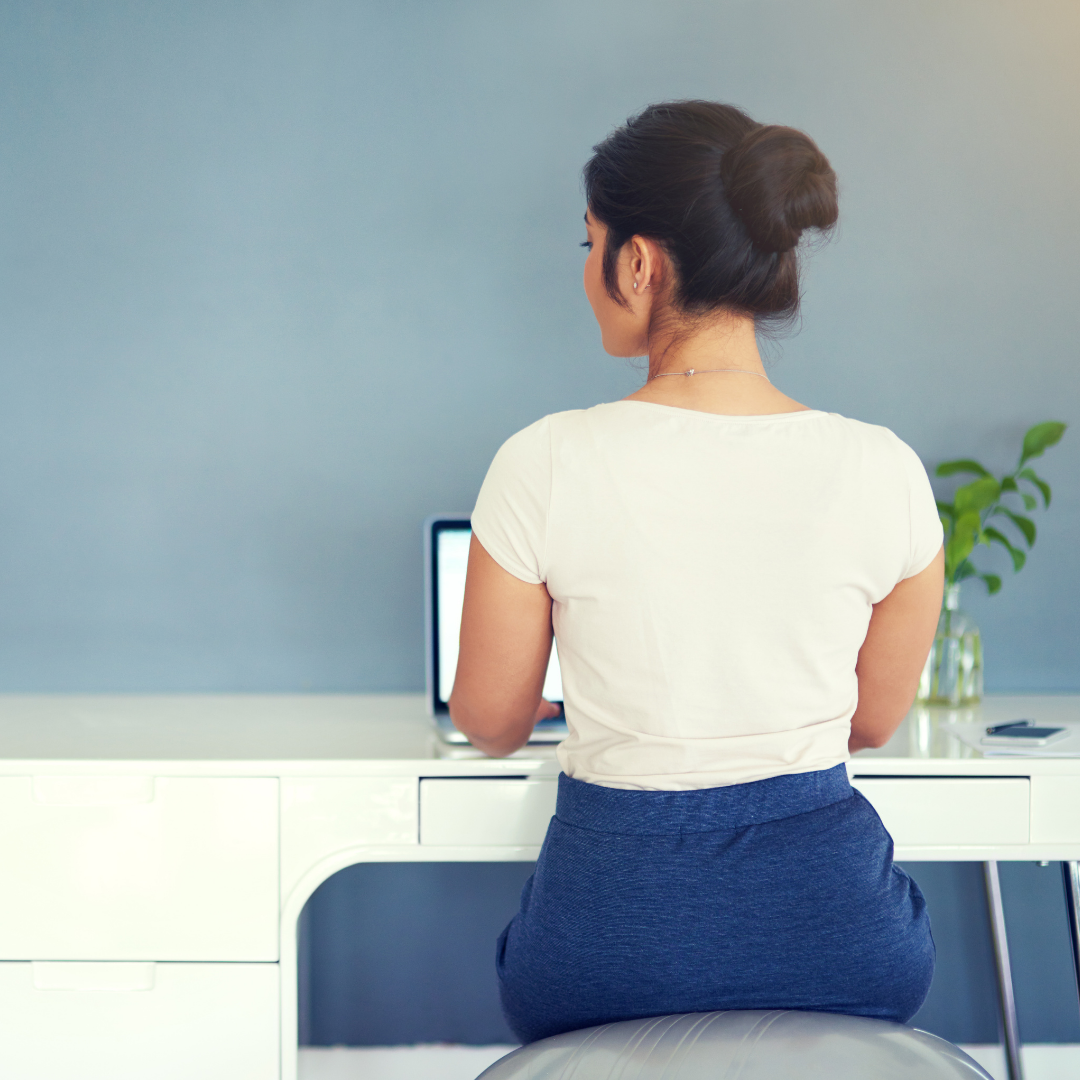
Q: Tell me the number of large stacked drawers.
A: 2